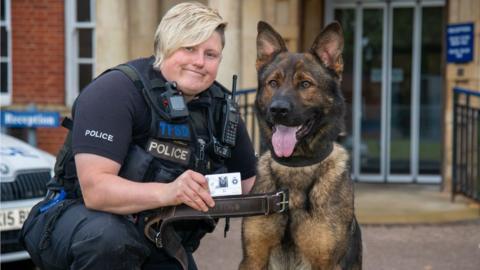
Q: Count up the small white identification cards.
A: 1